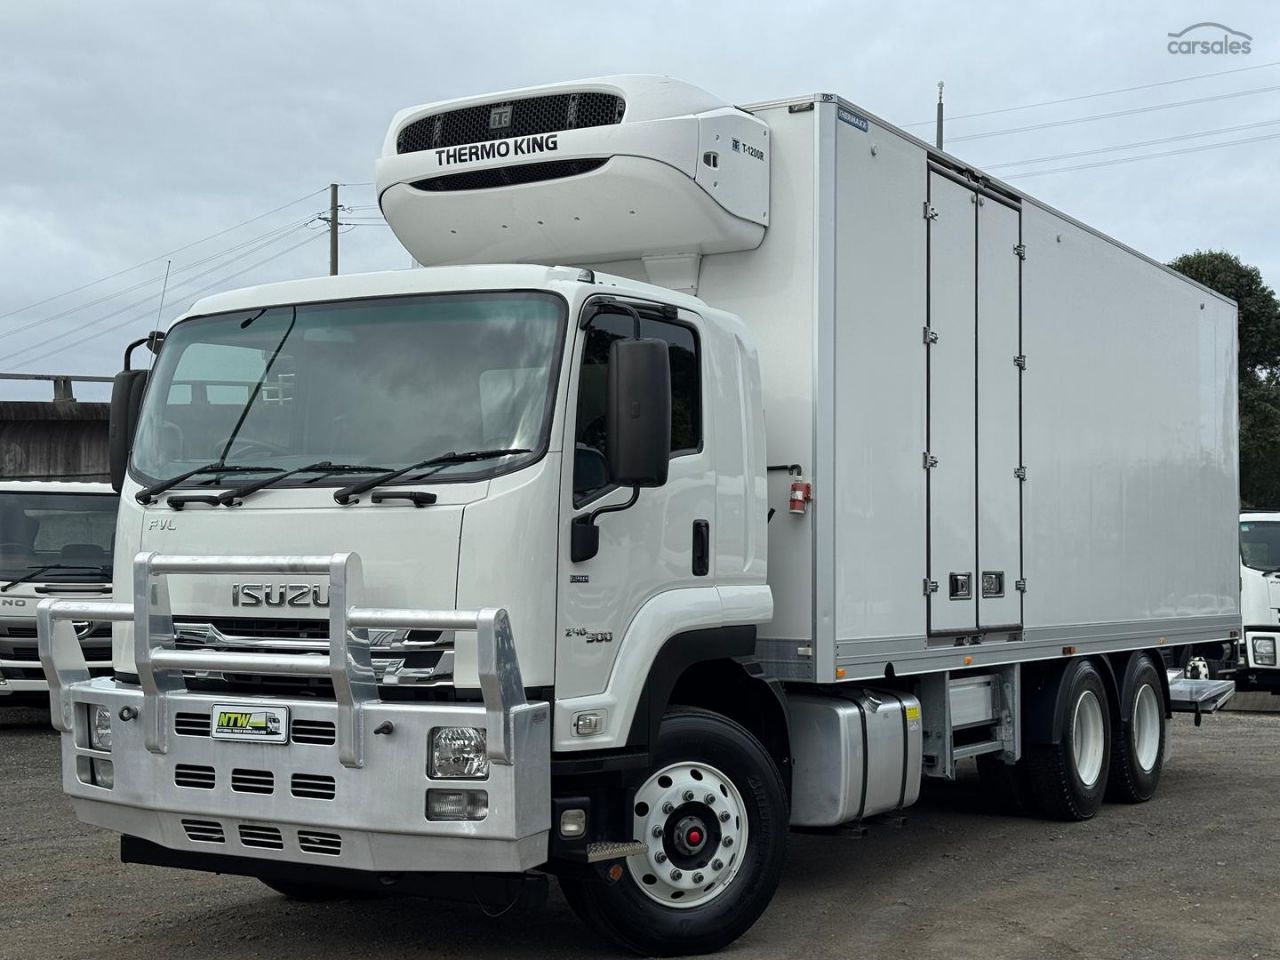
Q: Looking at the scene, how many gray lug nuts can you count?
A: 10